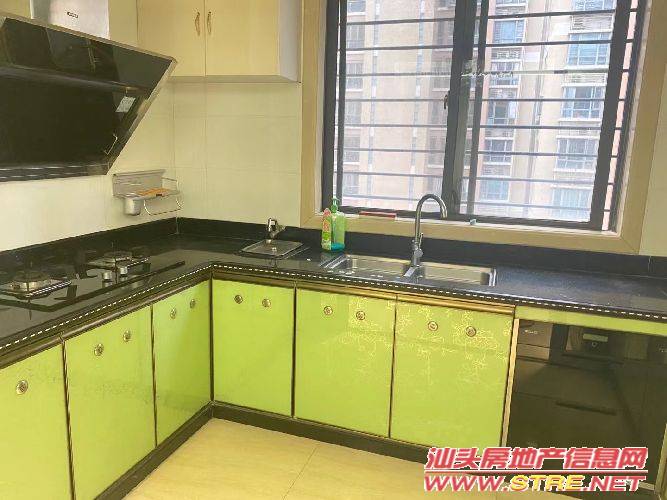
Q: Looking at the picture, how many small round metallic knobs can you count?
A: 11